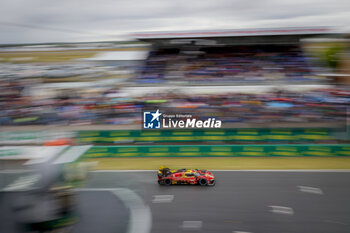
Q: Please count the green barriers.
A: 2